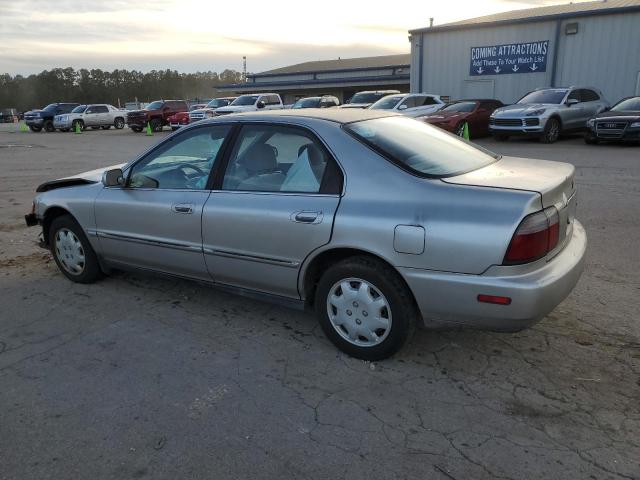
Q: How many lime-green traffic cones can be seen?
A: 4